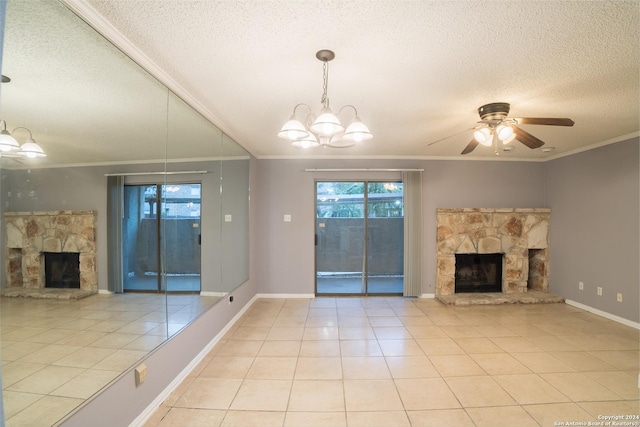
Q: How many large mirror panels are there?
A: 3